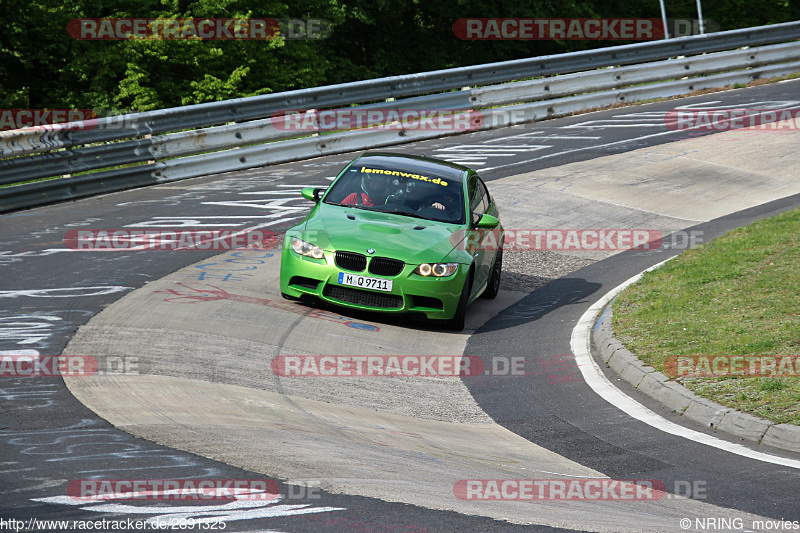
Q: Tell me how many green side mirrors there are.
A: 2